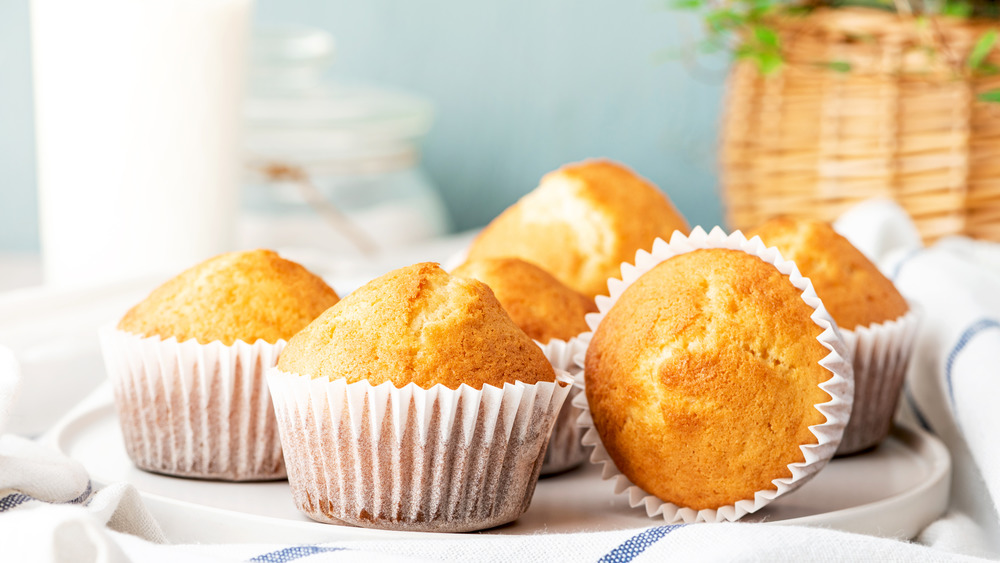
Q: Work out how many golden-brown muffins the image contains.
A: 6